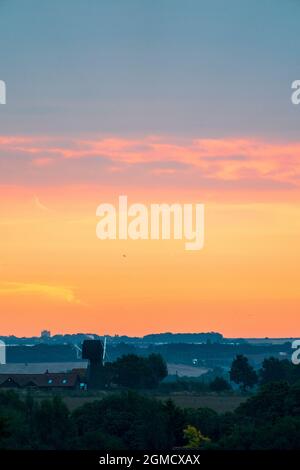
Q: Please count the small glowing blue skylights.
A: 2